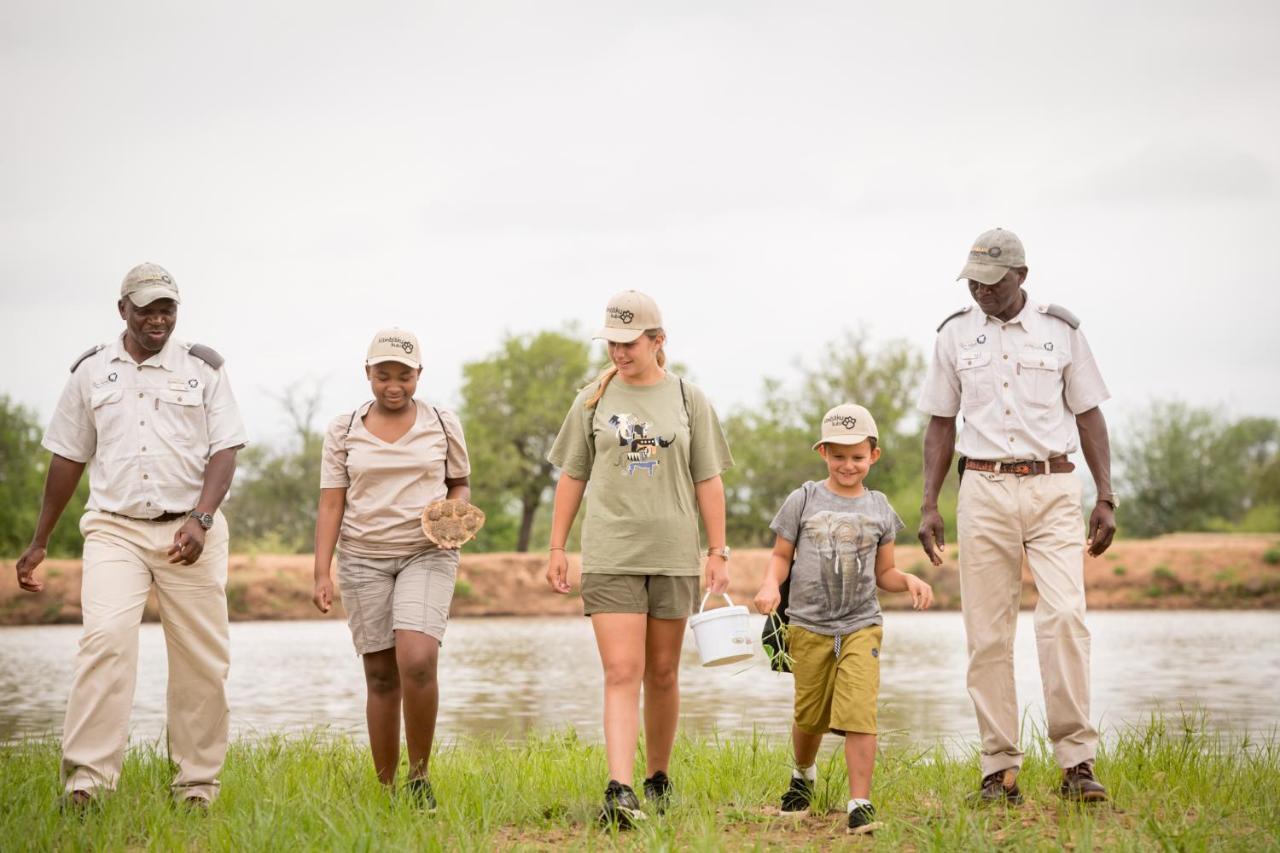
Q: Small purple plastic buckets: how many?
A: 0